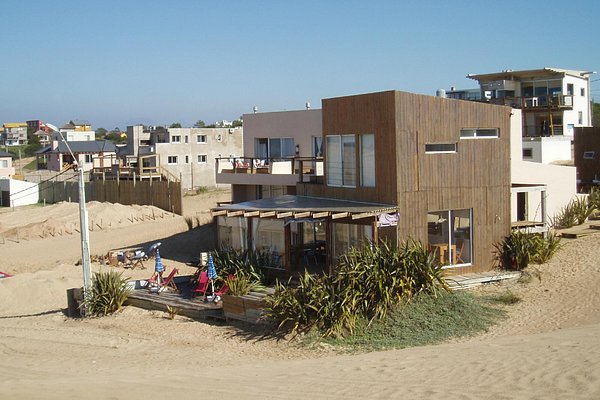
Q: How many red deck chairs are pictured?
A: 4